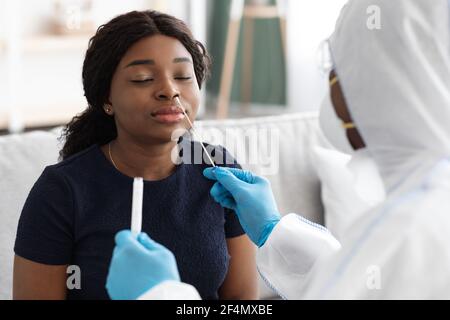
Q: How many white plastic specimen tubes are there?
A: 1